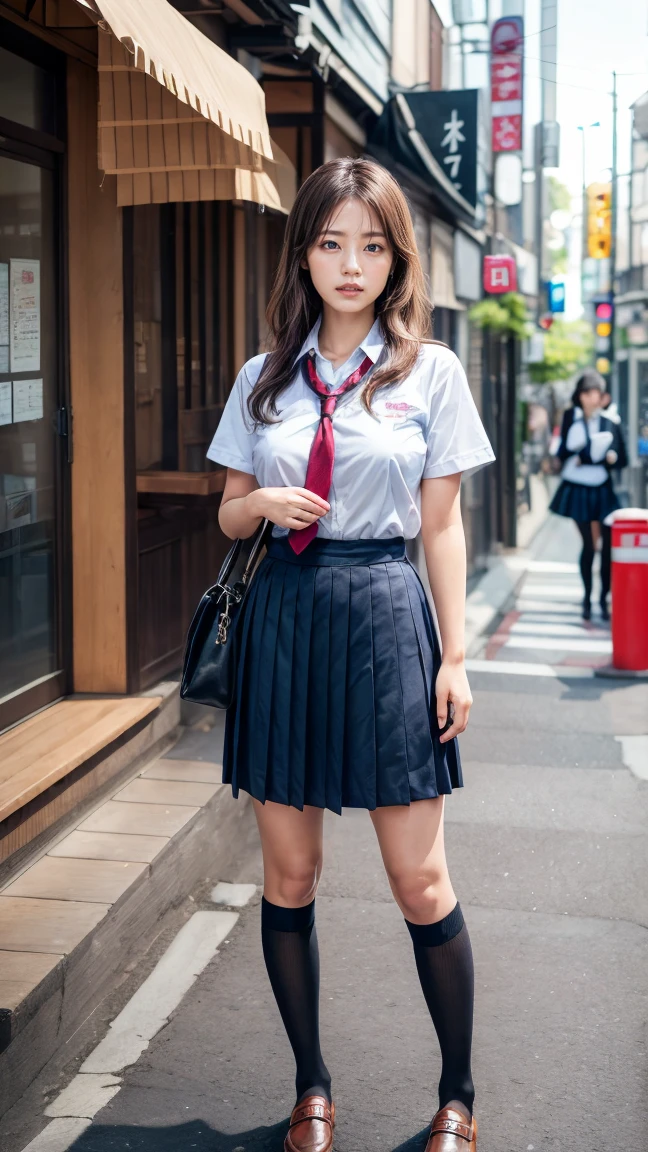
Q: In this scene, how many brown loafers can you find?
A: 2